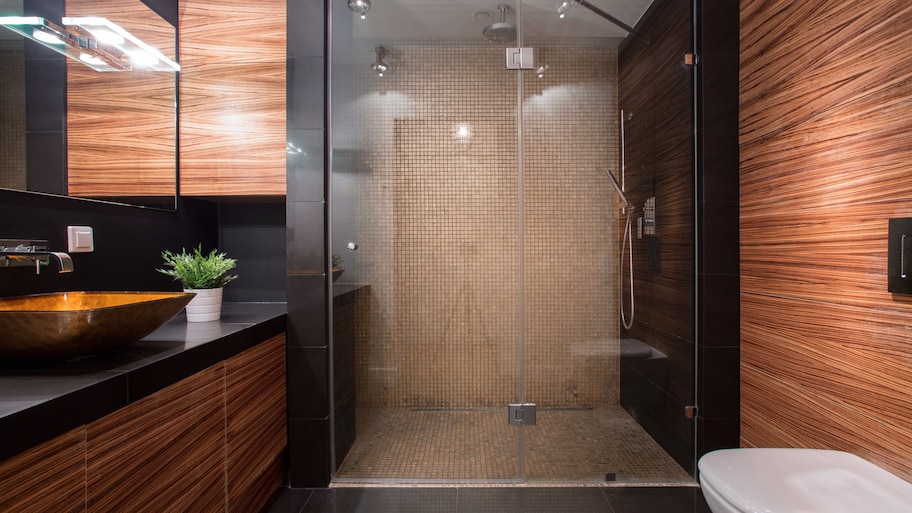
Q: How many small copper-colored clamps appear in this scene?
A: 2